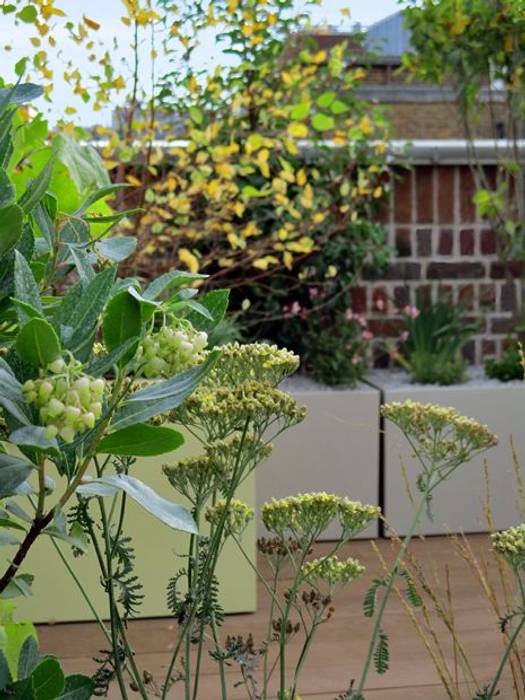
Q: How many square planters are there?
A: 3